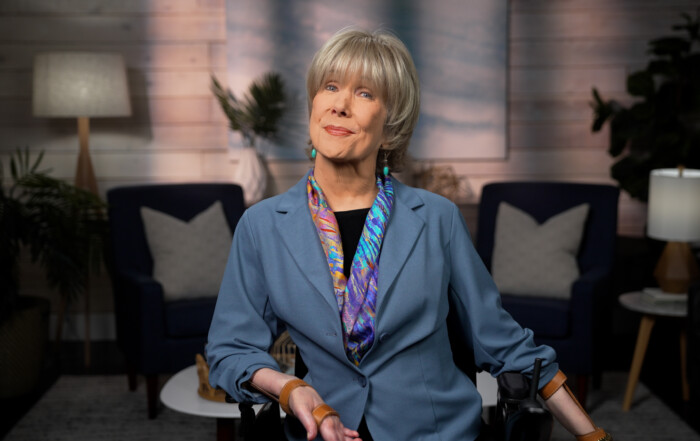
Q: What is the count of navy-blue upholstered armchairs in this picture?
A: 2